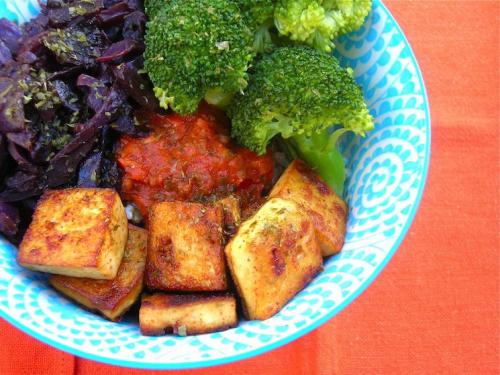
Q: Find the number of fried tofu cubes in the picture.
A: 6